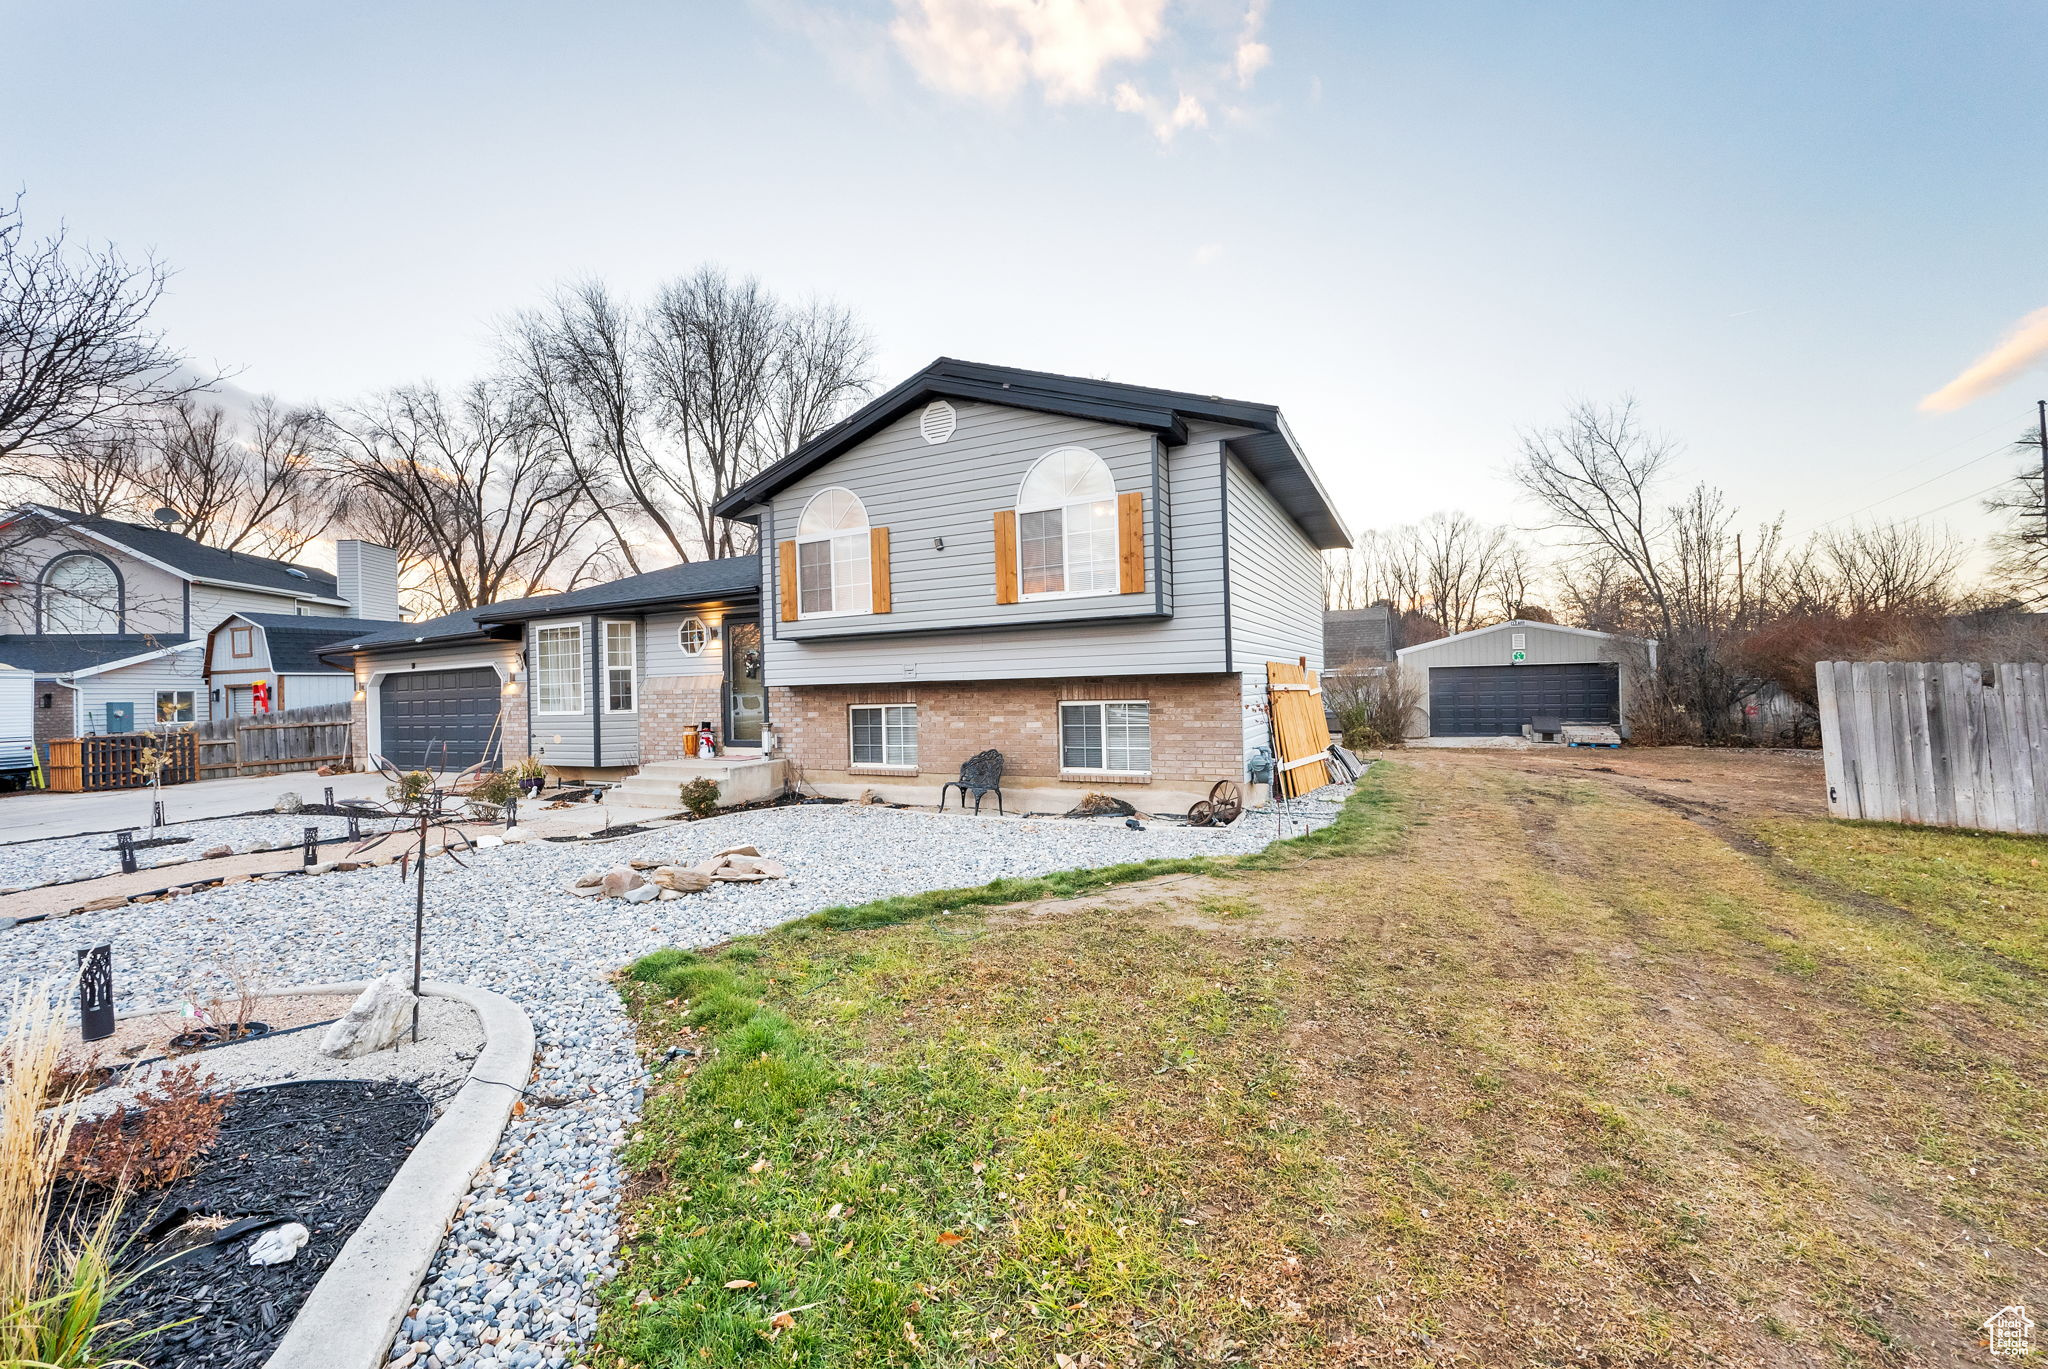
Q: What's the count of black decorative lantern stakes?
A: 8